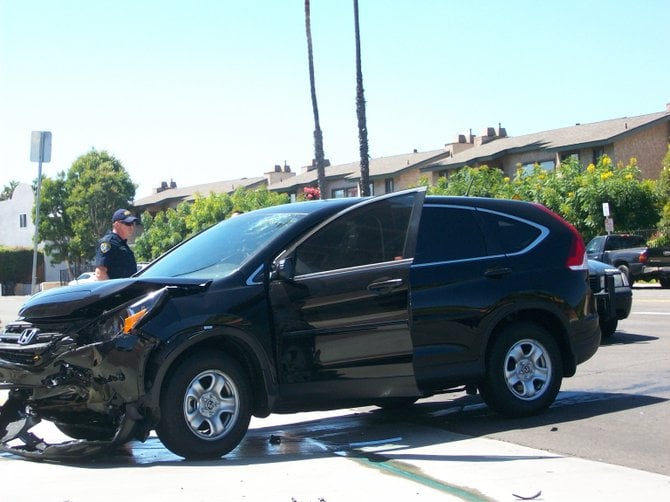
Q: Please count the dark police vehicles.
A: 1